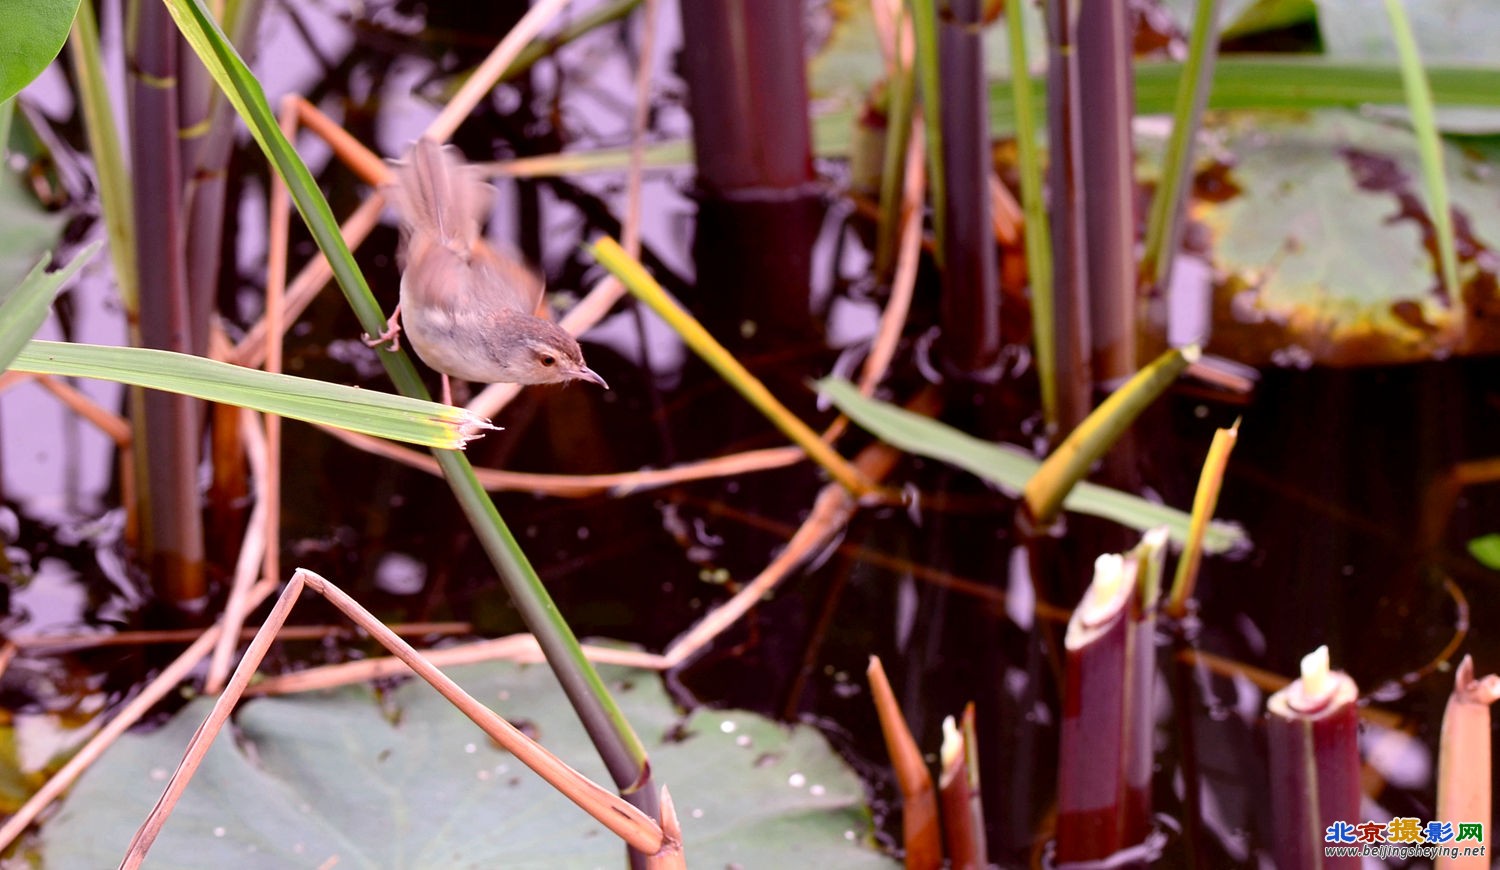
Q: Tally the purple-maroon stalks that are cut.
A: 3